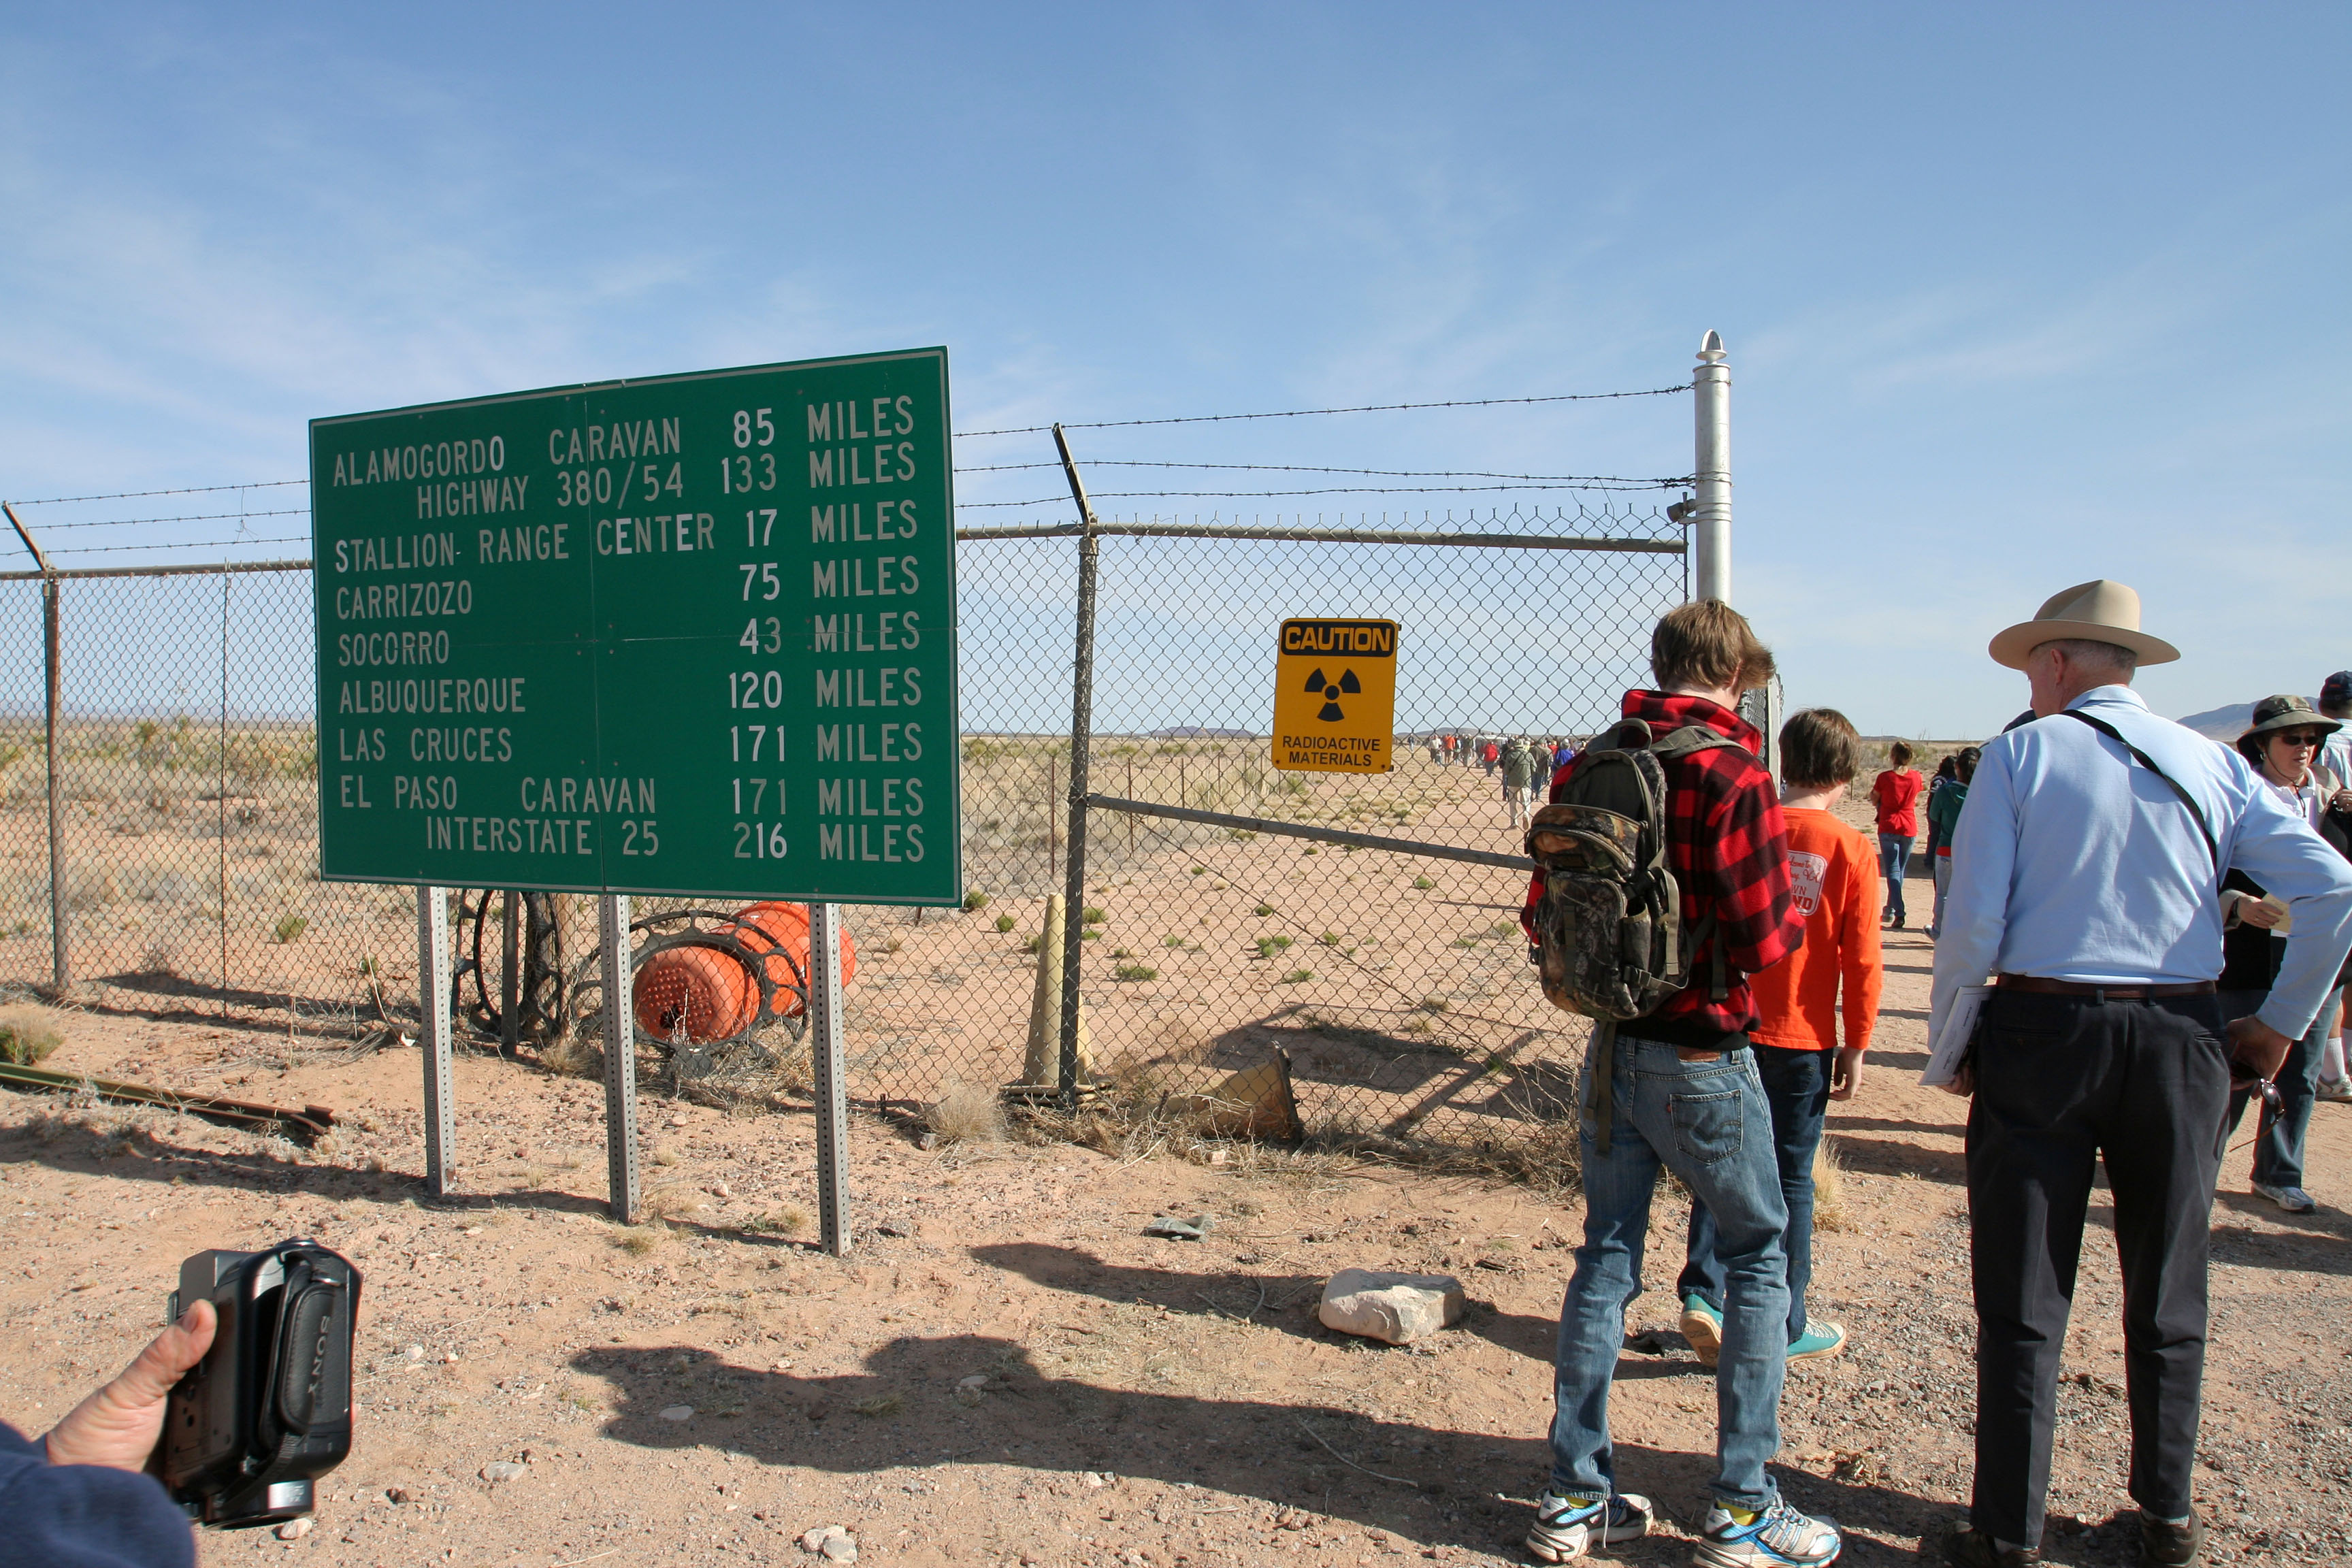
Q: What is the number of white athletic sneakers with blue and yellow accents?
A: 2